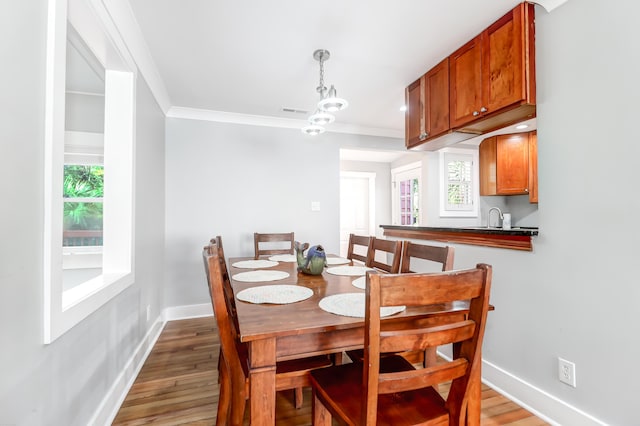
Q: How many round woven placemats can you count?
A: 8